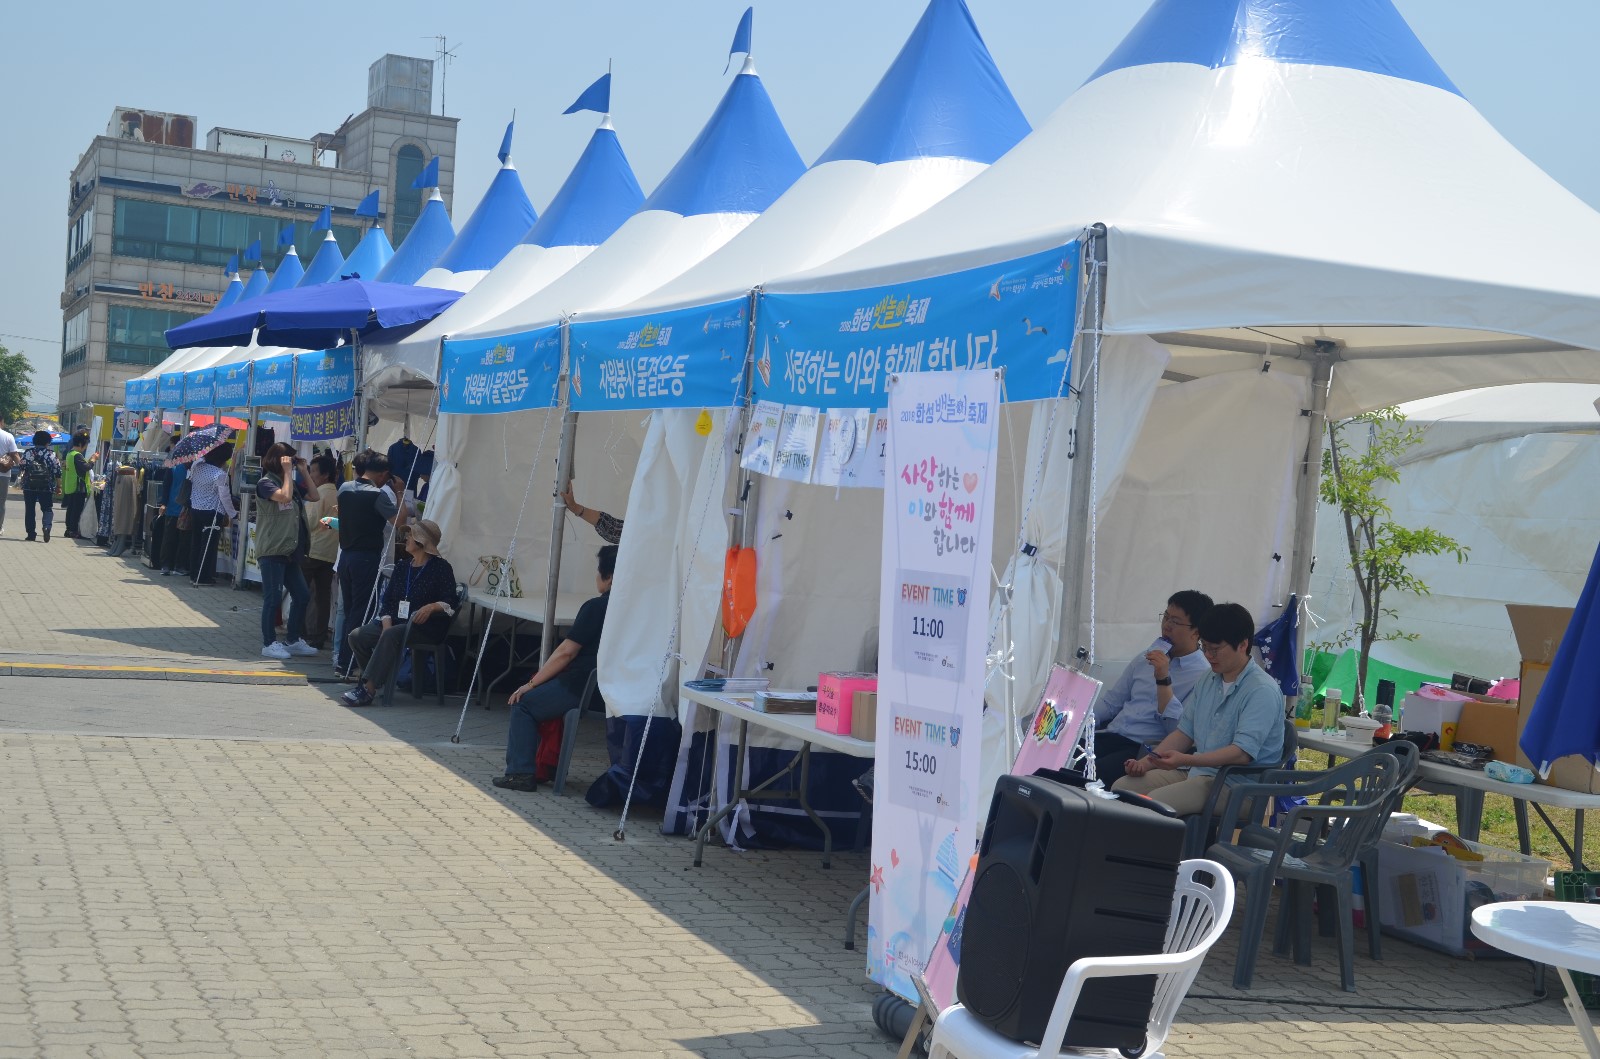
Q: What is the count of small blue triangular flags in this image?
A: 9